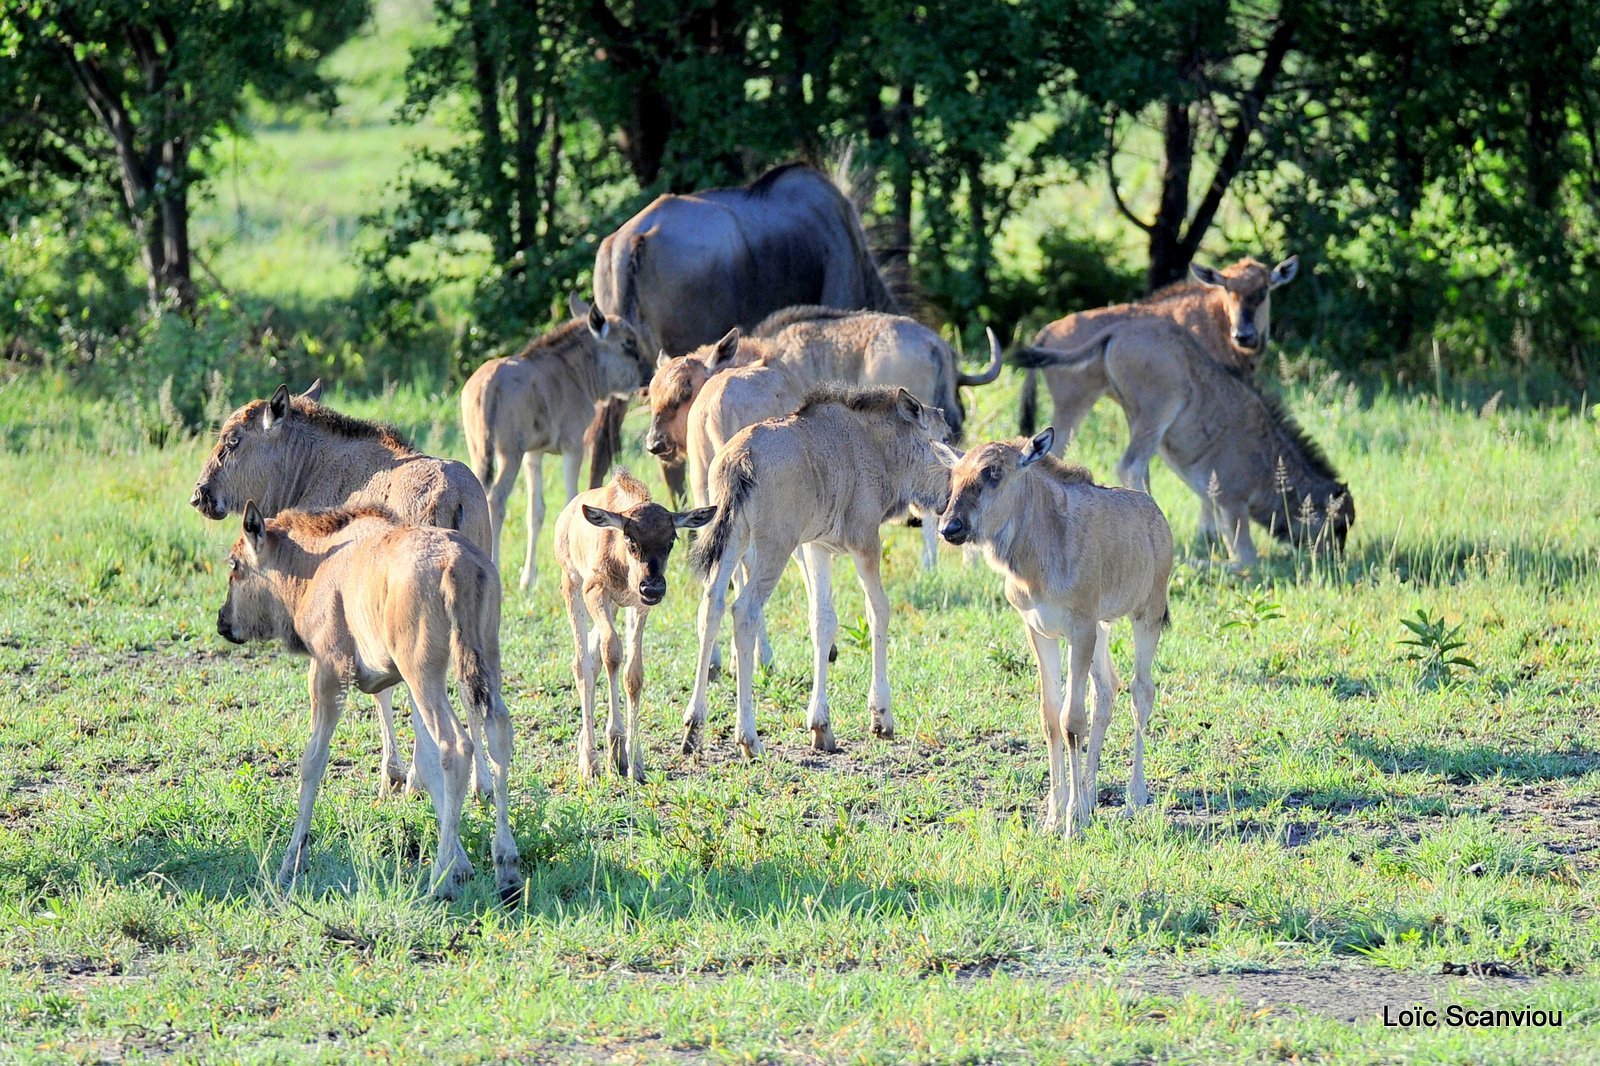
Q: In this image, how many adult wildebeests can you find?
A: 1